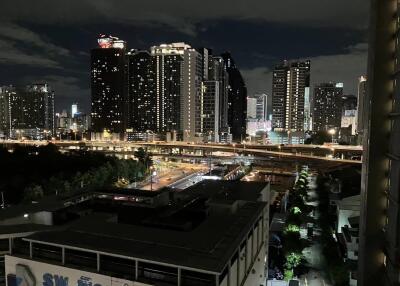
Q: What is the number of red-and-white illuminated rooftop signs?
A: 1